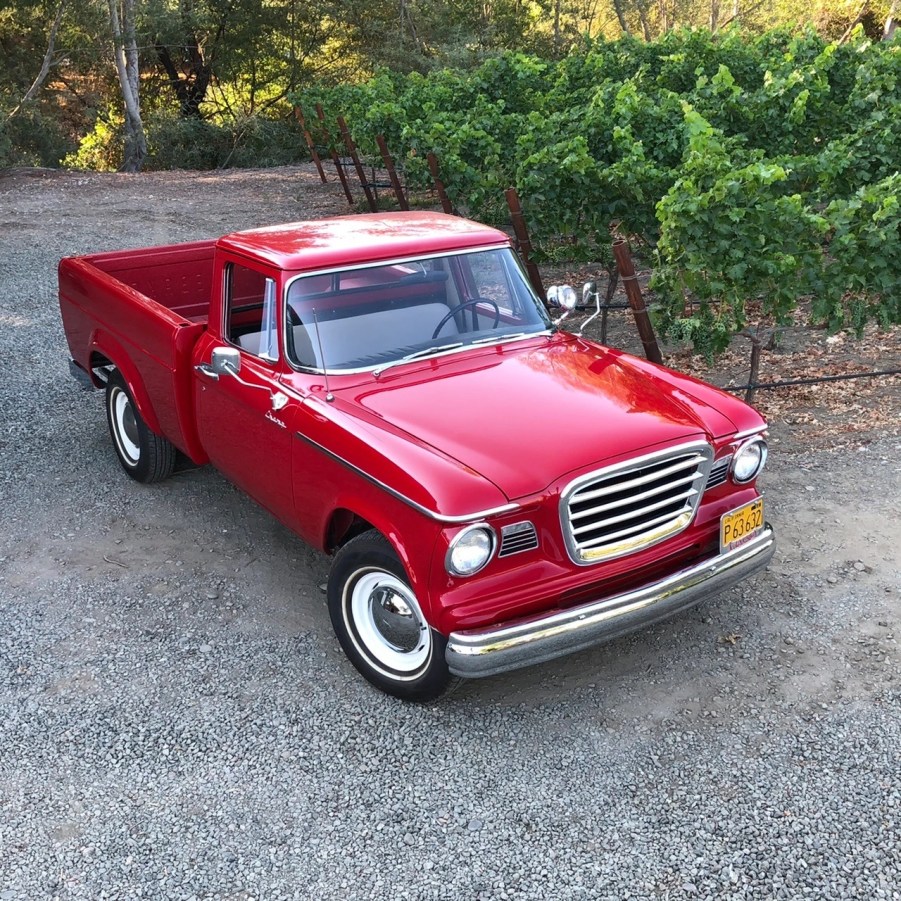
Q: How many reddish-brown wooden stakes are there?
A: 7